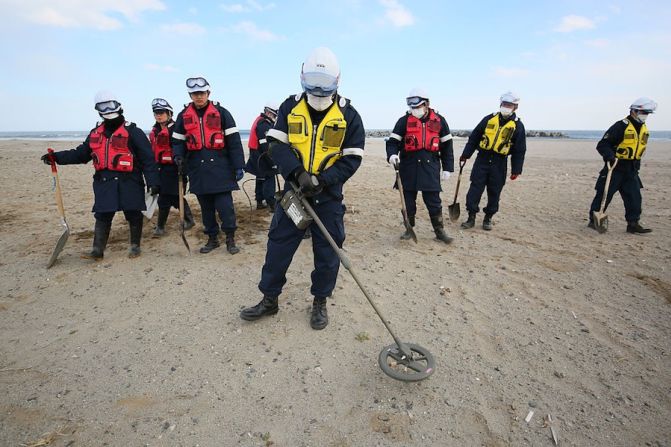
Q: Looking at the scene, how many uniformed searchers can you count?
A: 8